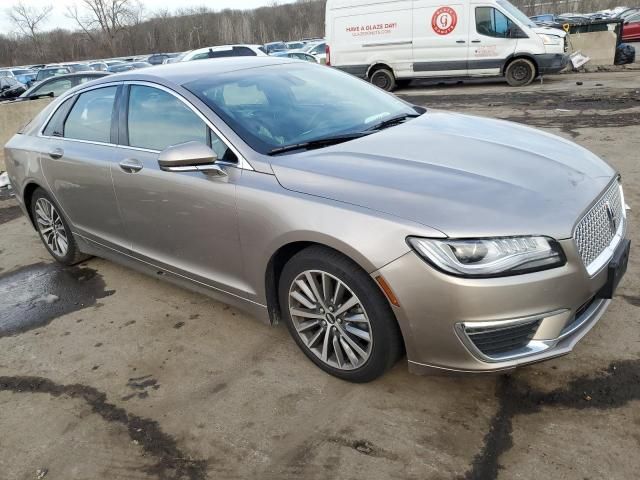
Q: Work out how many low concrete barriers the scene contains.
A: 2